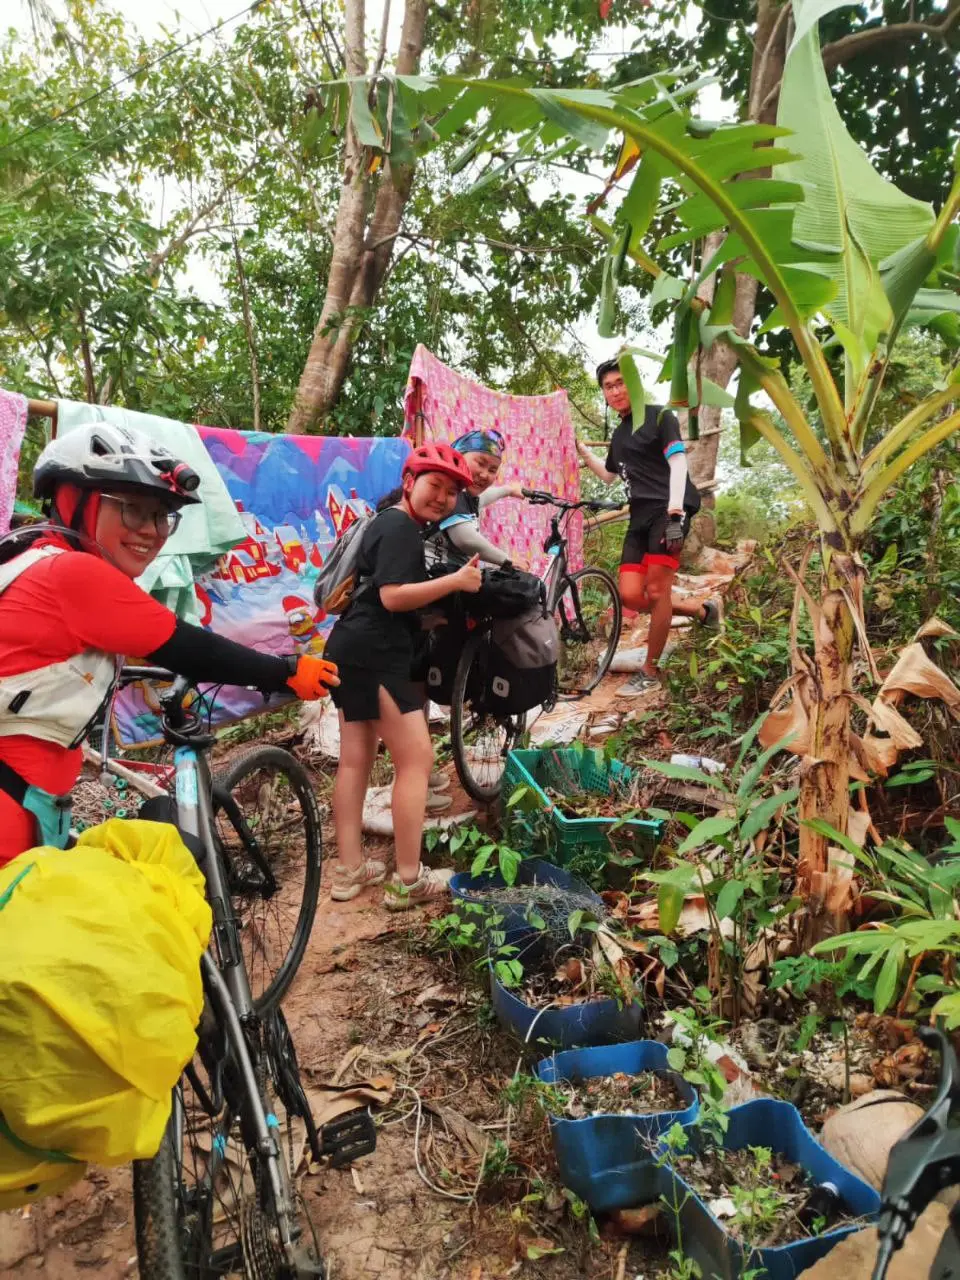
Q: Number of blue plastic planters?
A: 4